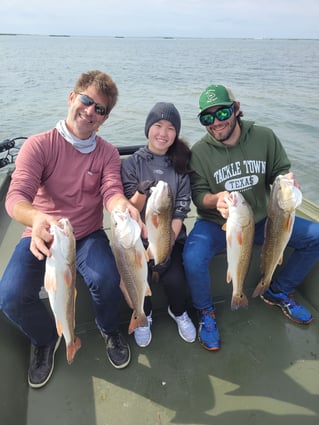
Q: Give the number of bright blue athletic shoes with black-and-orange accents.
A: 2